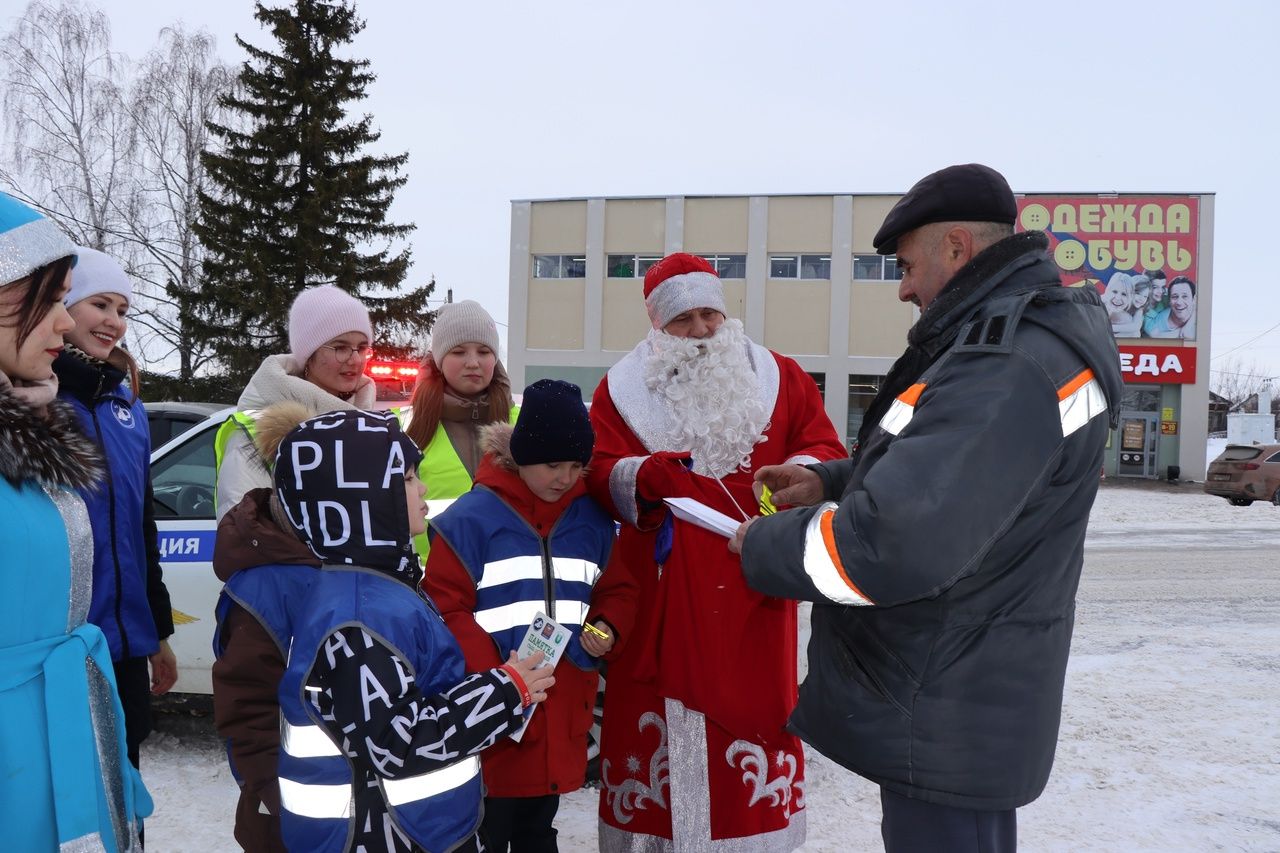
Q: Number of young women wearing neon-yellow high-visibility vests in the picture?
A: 2